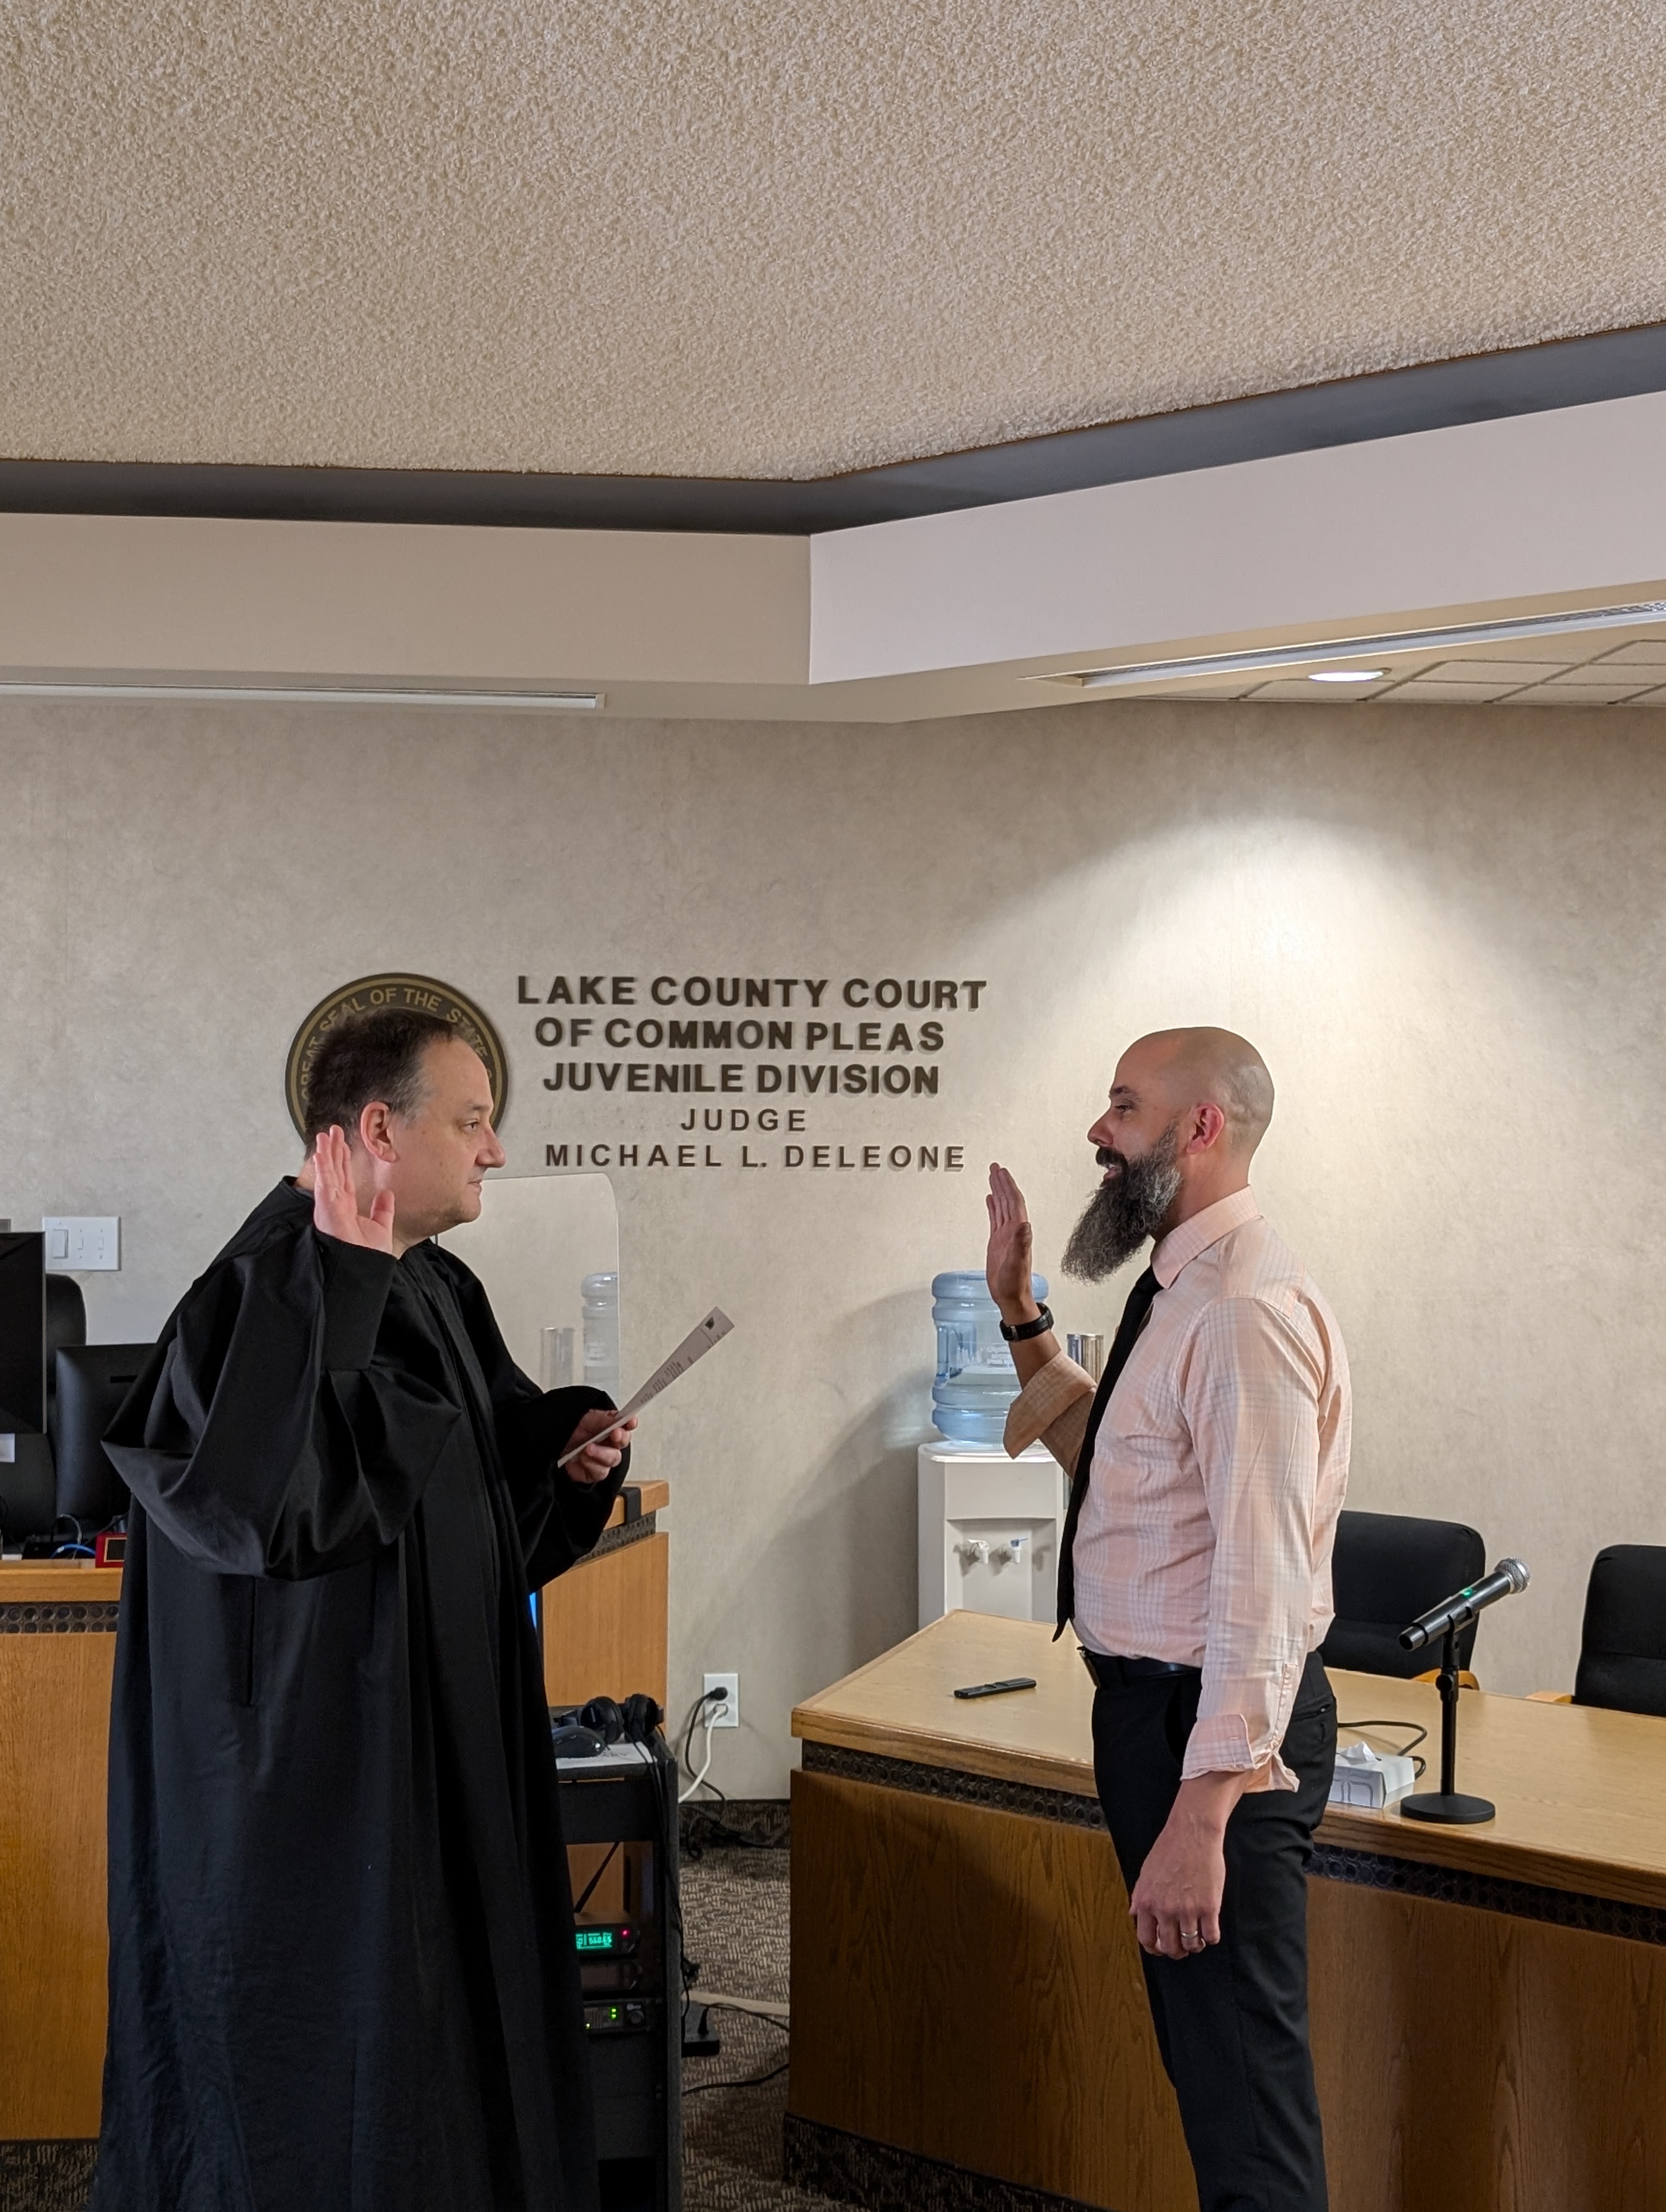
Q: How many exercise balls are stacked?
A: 0